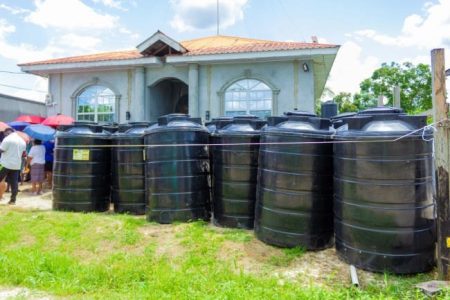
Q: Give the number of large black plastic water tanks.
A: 6